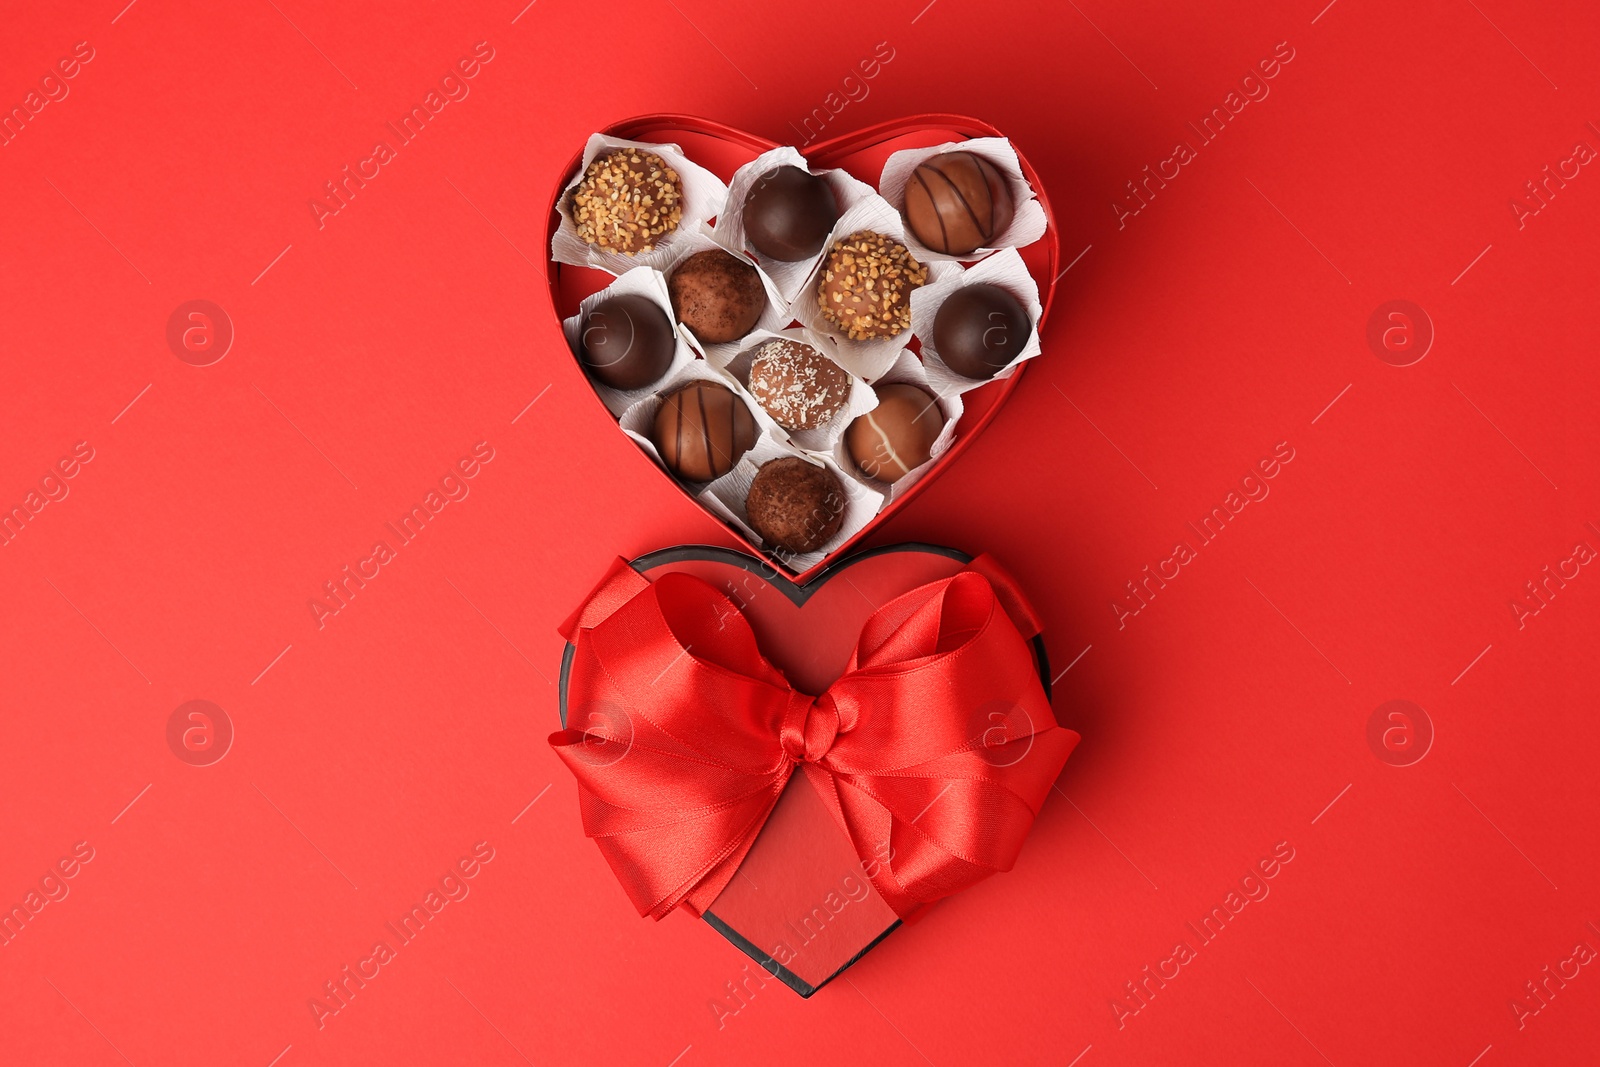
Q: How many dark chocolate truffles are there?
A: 3